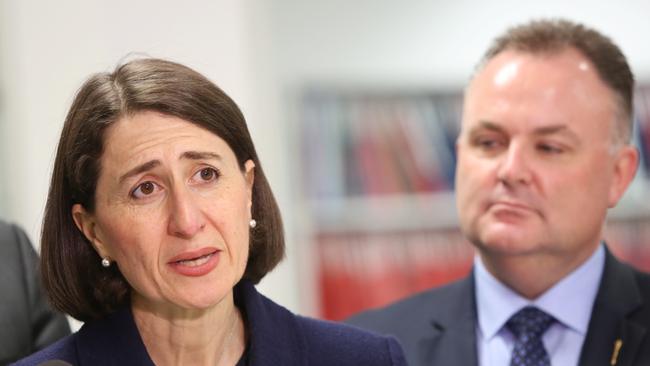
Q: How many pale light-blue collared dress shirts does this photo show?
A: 1